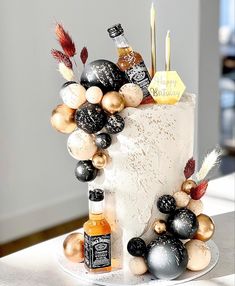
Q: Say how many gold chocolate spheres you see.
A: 7